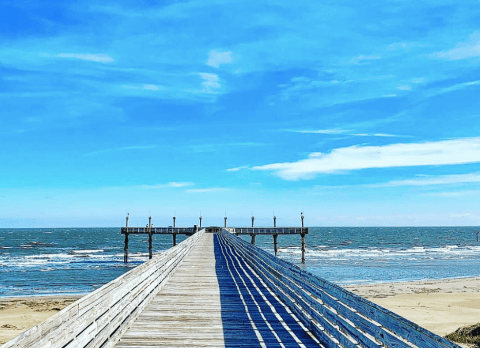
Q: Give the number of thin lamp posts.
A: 8